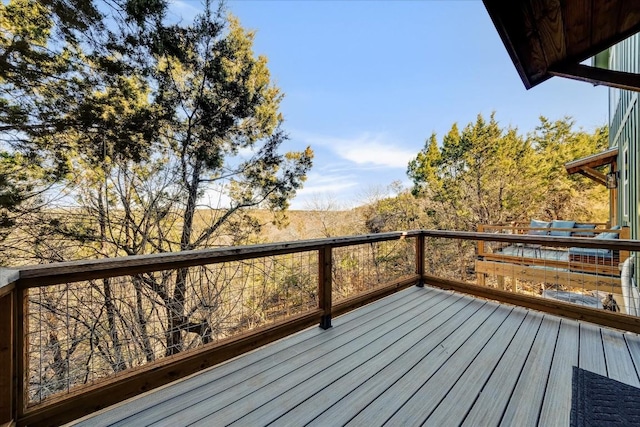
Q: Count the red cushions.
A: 0